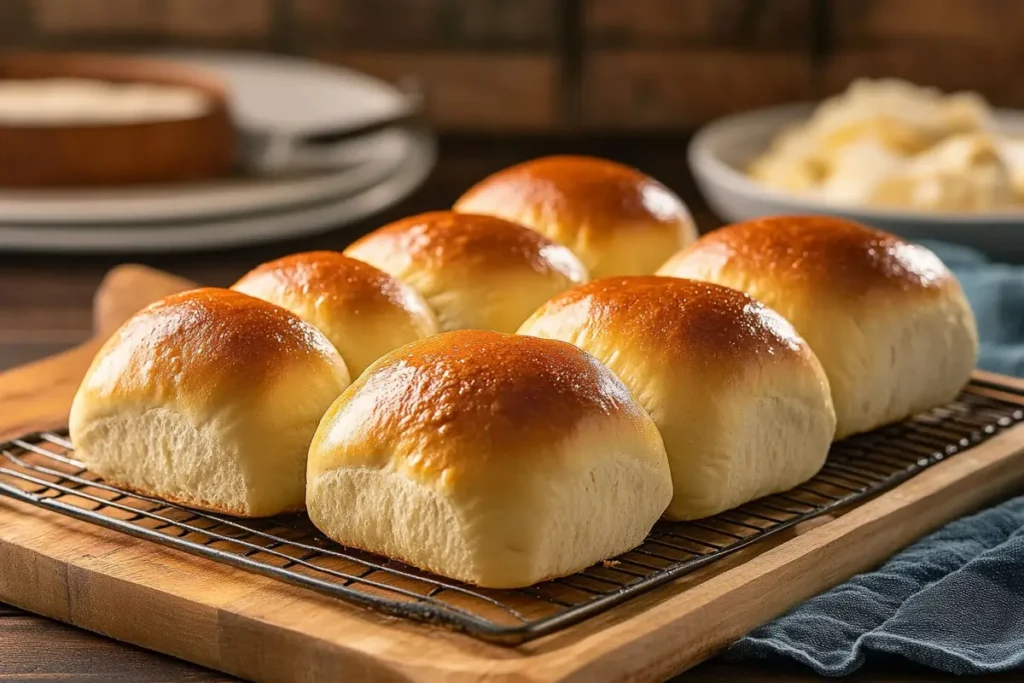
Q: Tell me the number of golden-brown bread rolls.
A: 7